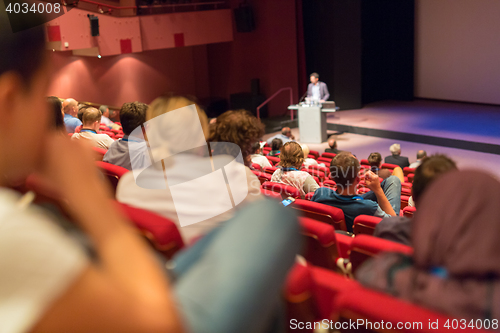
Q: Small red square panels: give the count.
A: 3